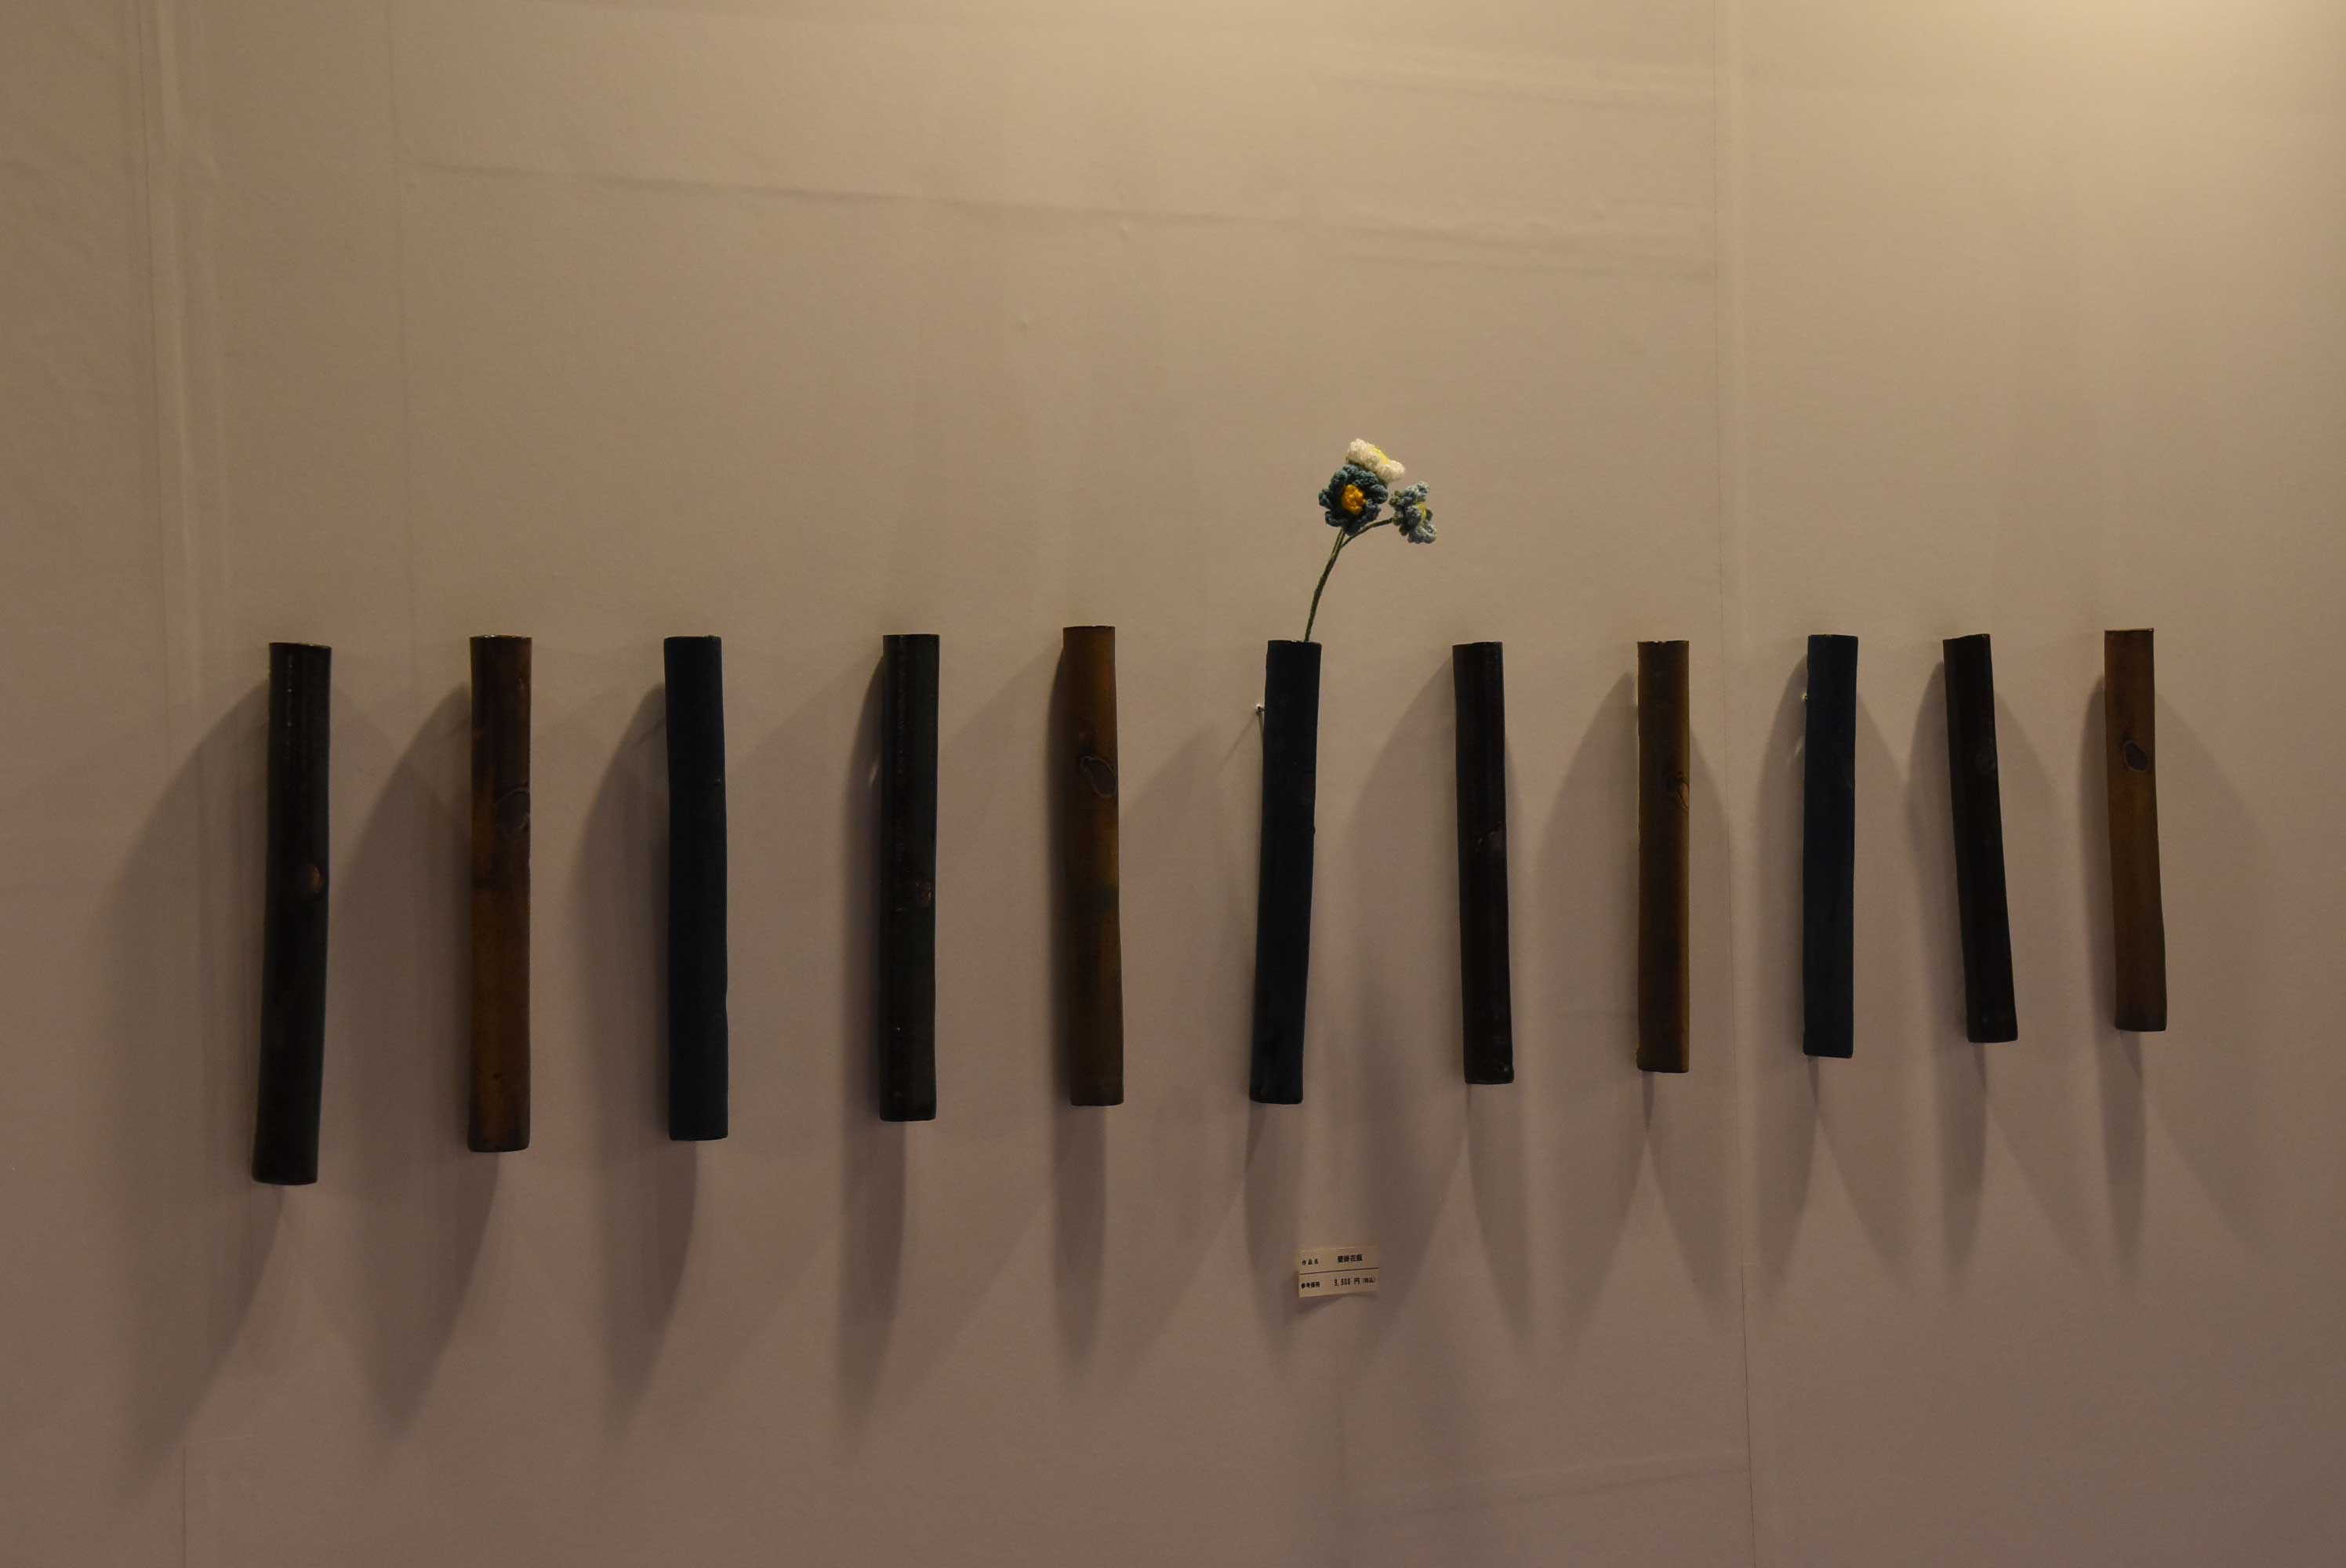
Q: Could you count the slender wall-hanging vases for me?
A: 11